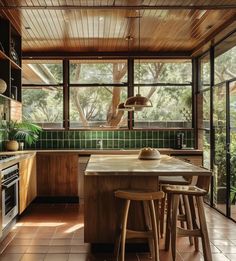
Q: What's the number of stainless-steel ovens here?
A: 1